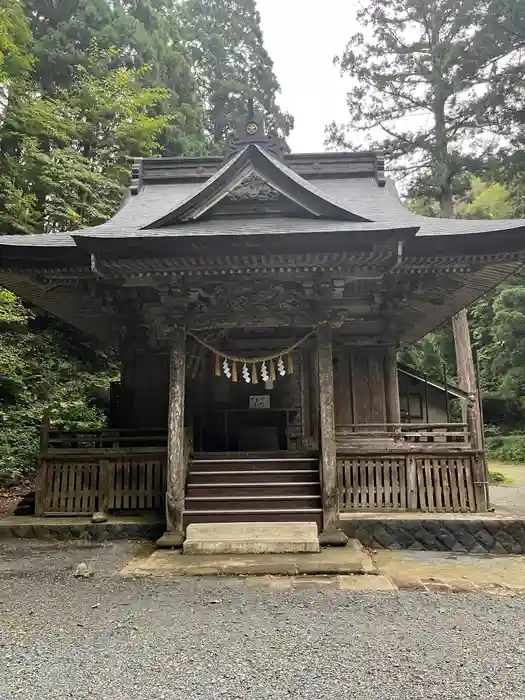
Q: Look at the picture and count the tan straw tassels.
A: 5